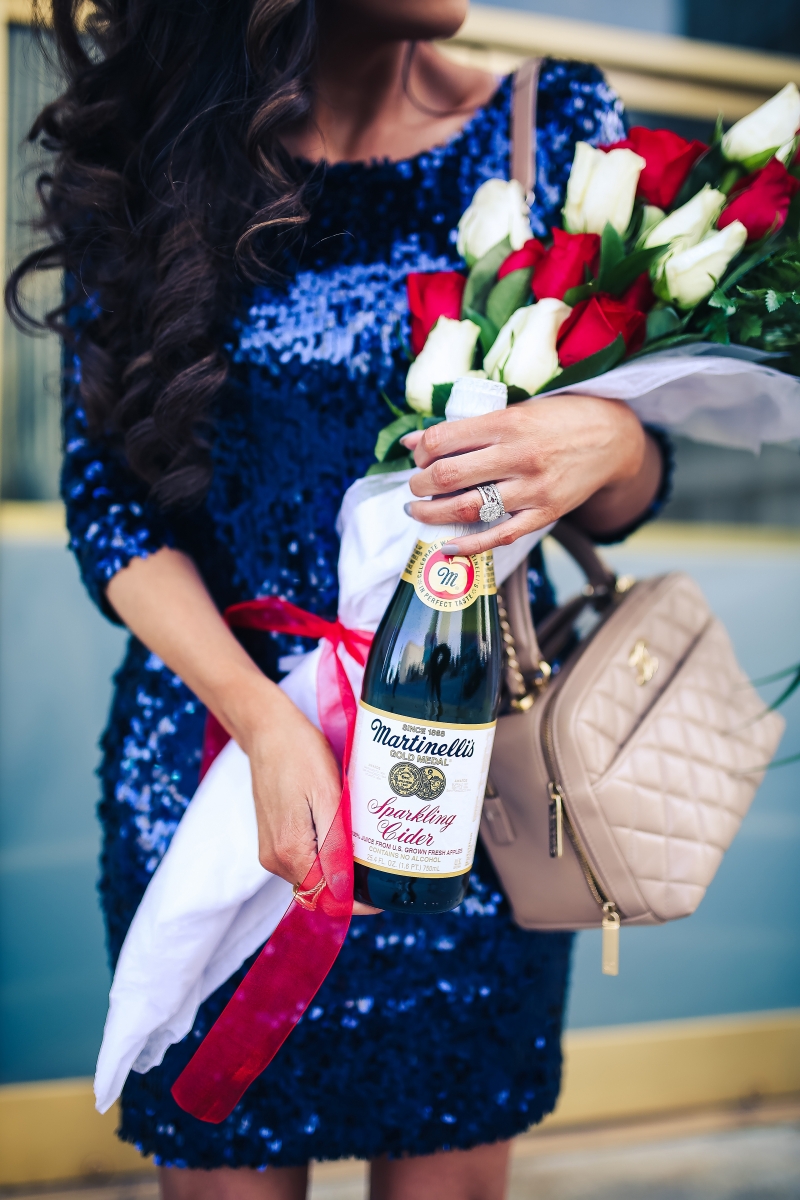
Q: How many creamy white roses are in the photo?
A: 7